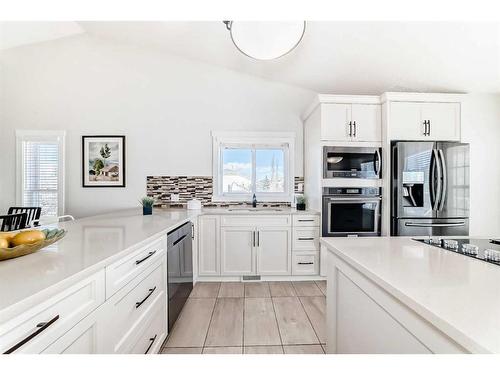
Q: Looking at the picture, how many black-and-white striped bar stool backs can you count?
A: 2